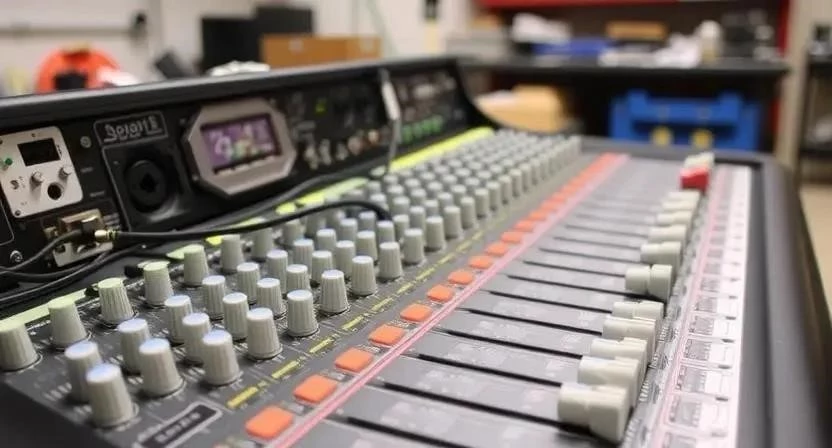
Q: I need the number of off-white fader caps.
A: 12